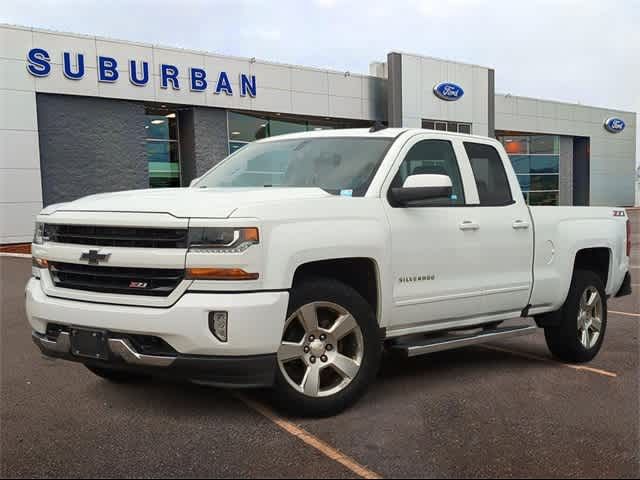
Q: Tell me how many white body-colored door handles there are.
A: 2